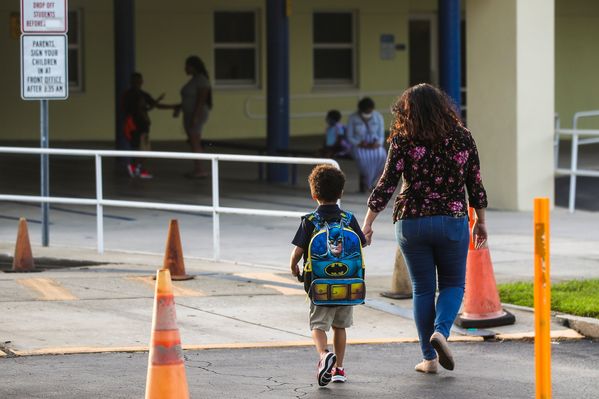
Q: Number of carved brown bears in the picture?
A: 0